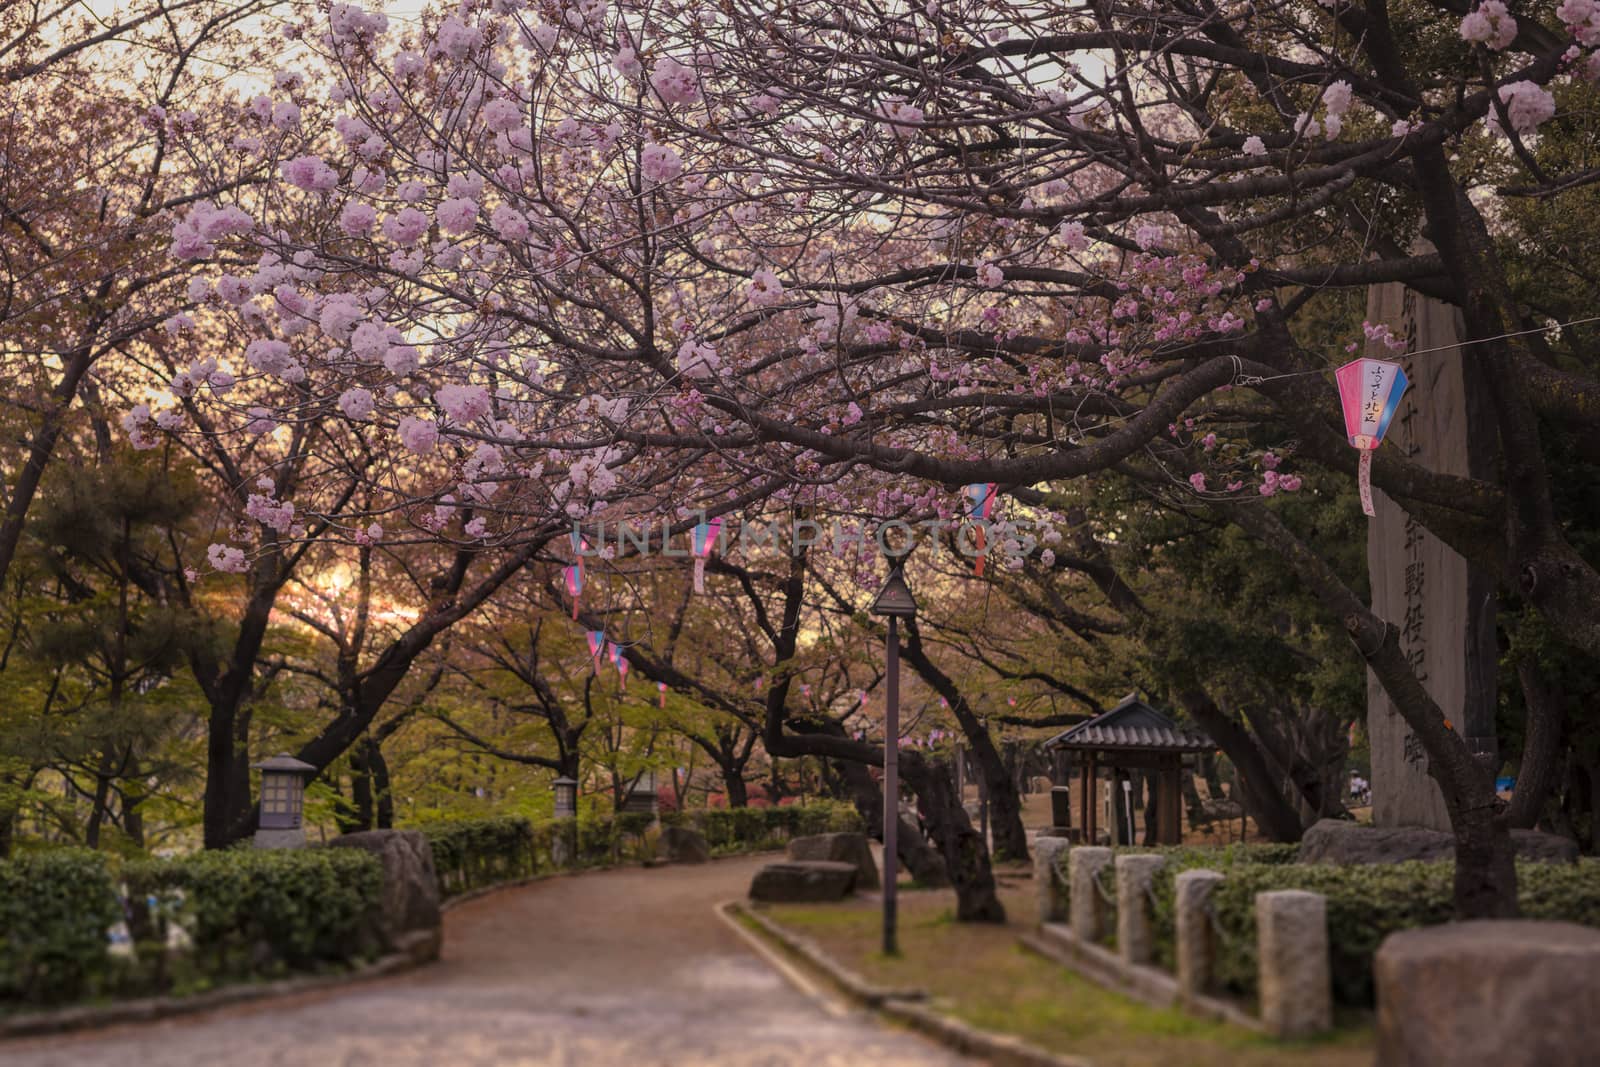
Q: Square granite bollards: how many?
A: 5